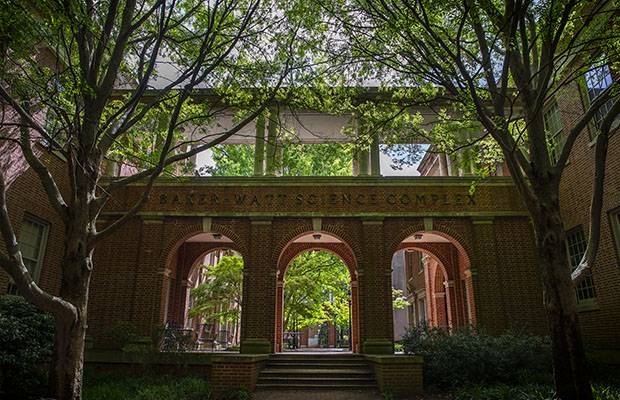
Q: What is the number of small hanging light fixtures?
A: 3